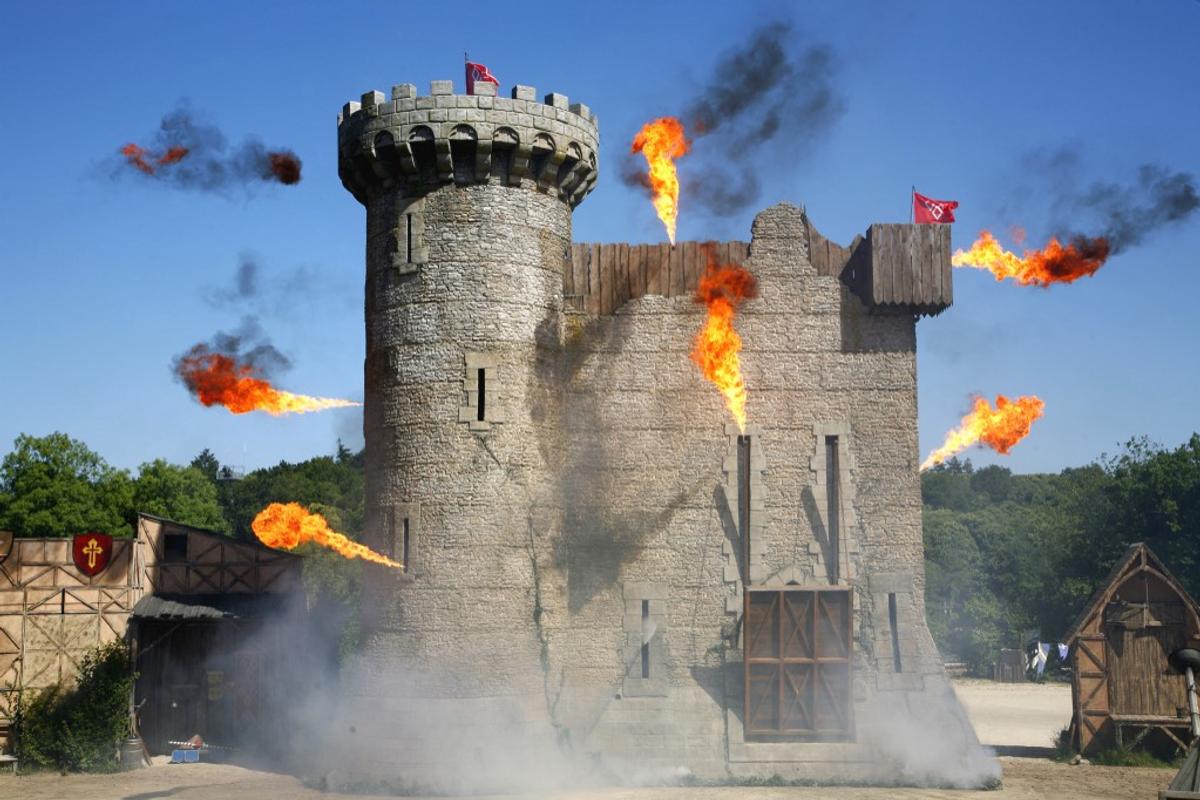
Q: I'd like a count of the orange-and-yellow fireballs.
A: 6